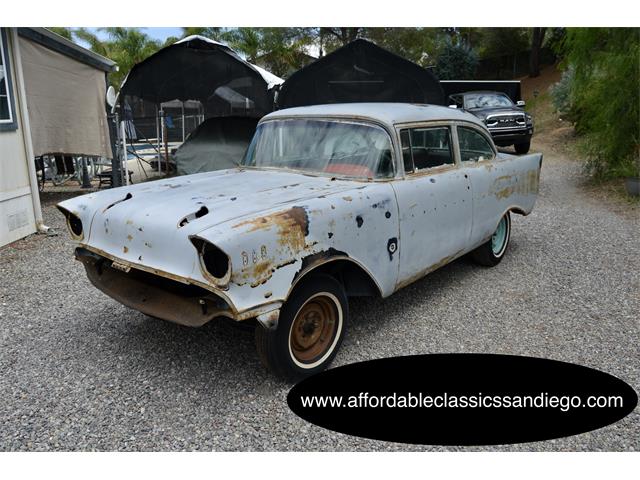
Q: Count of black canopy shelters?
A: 2